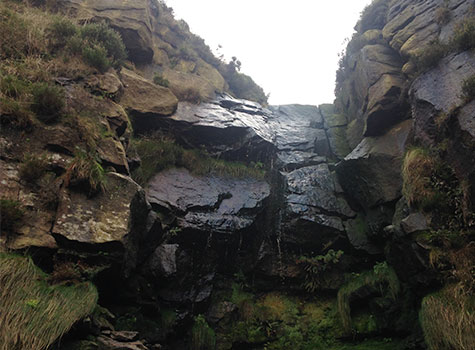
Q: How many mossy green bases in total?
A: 1